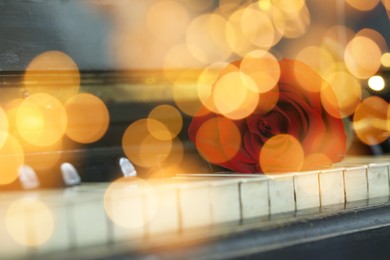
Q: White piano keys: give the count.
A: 13